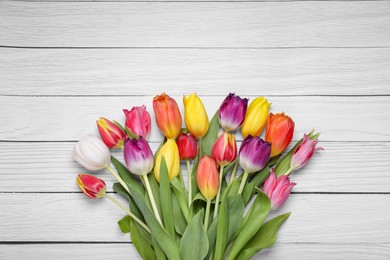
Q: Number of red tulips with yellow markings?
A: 3